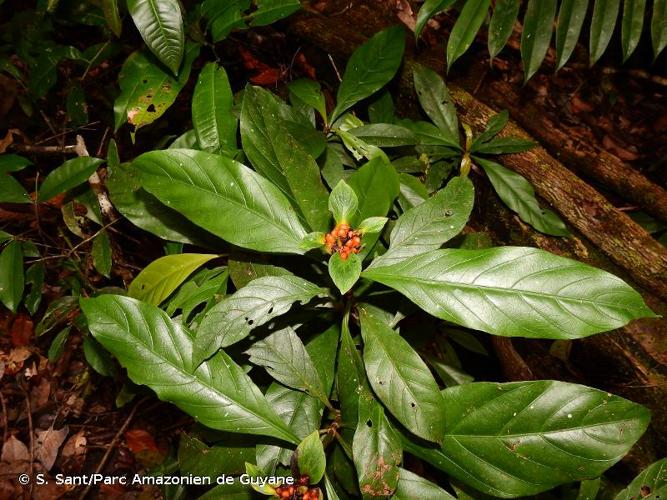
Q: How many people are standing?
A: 0